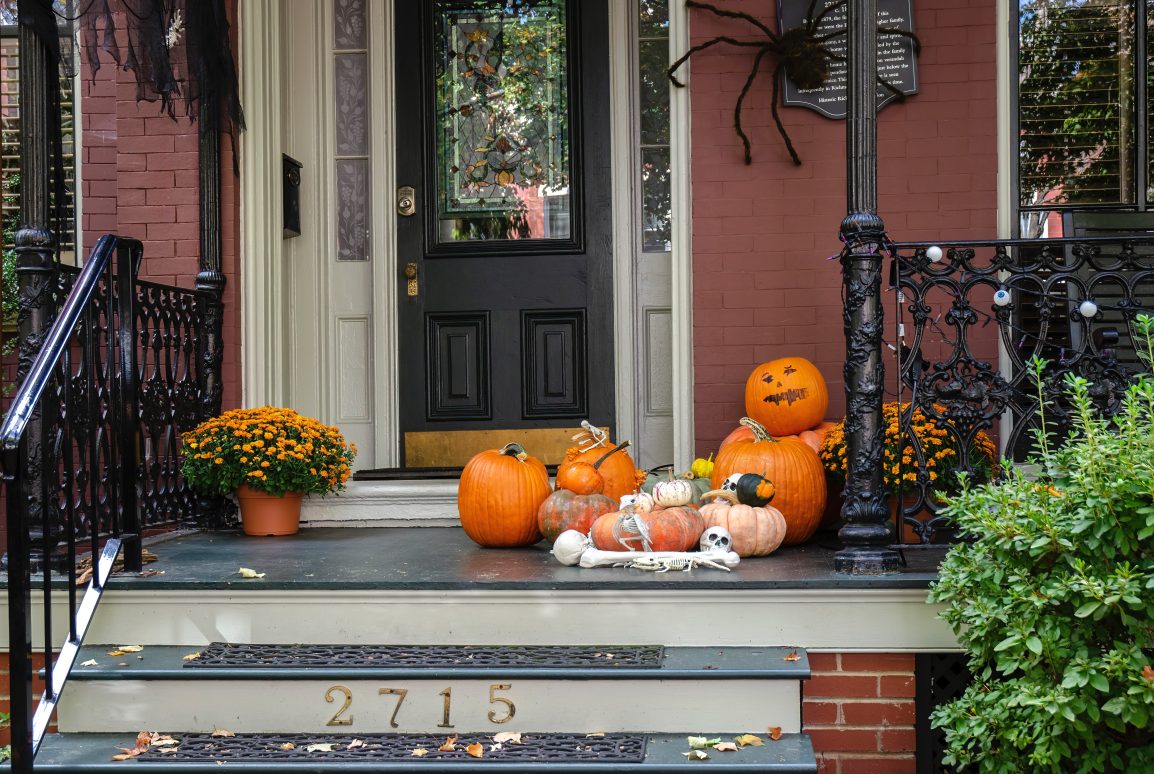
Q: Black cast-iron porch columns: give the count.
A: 3